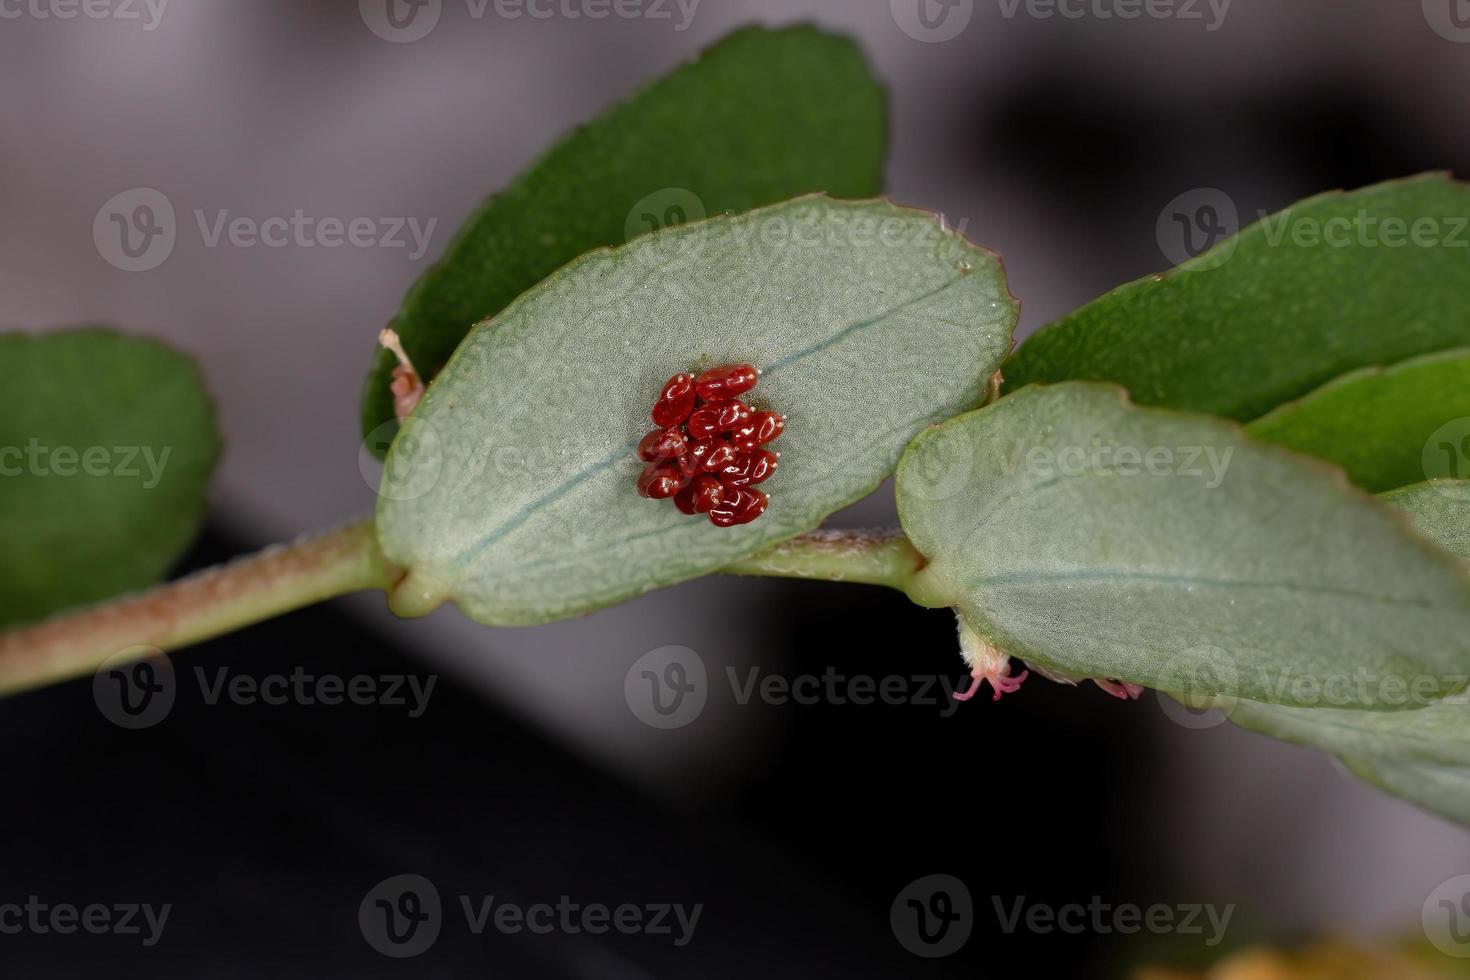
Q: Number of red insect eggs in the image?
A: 10